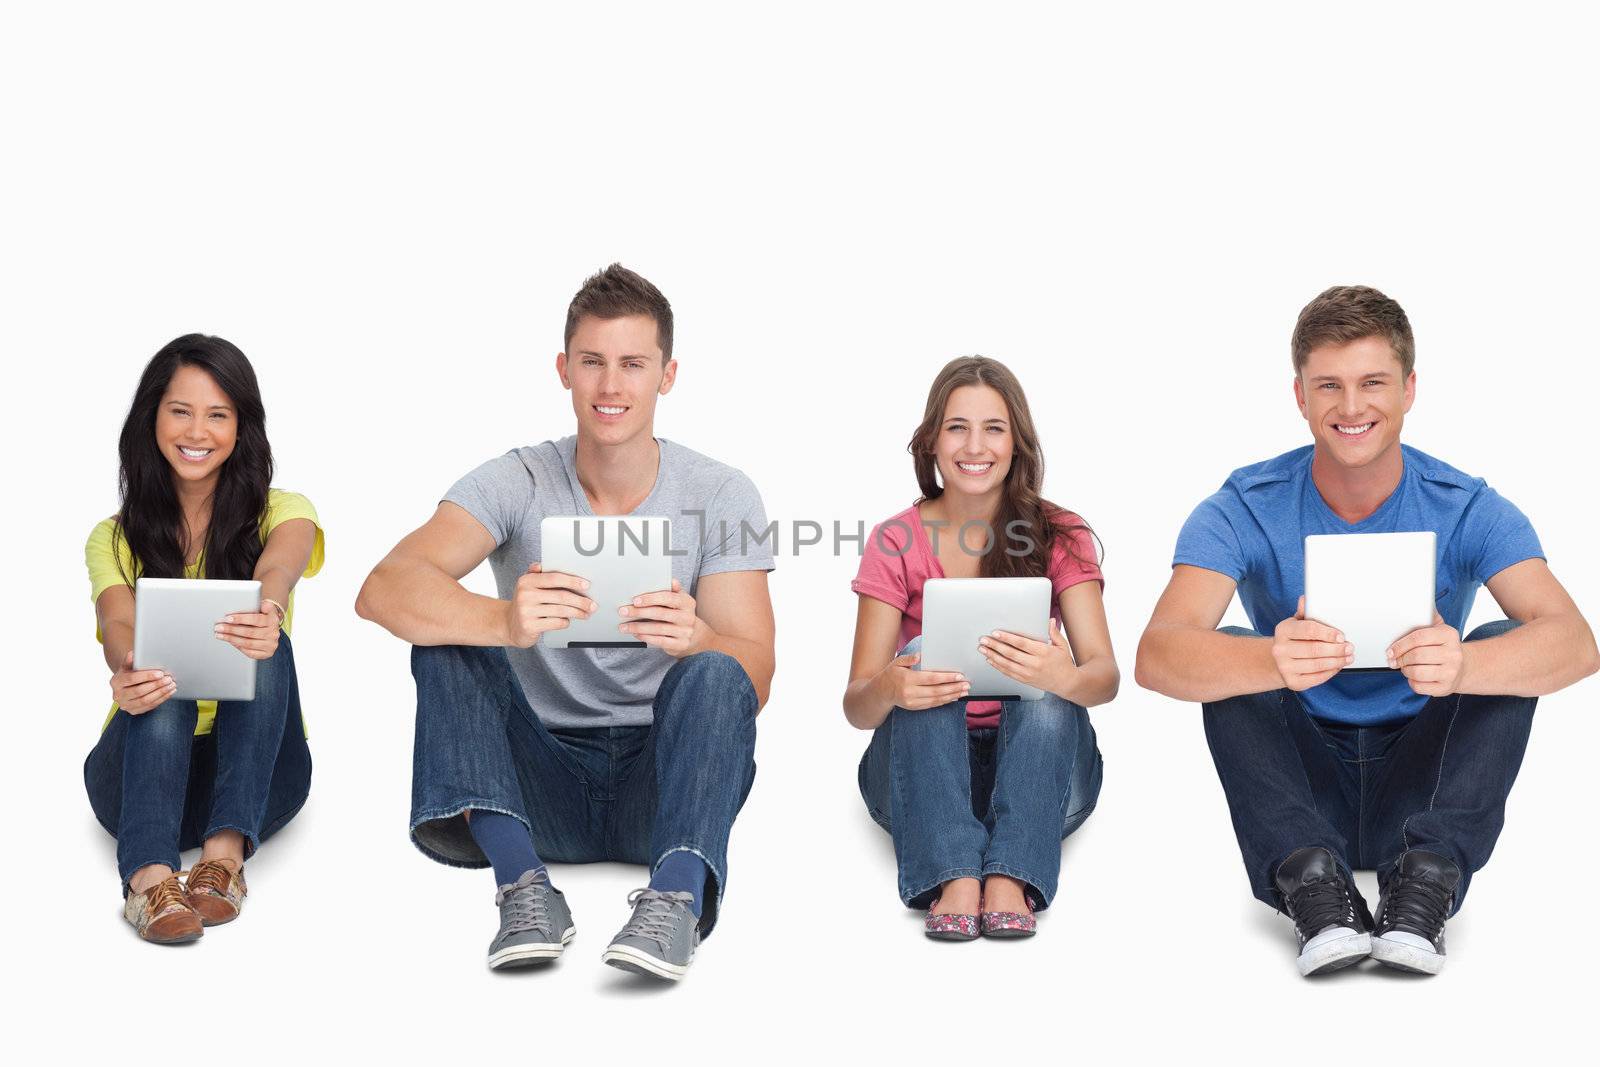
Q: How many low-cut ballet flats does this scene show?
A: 2